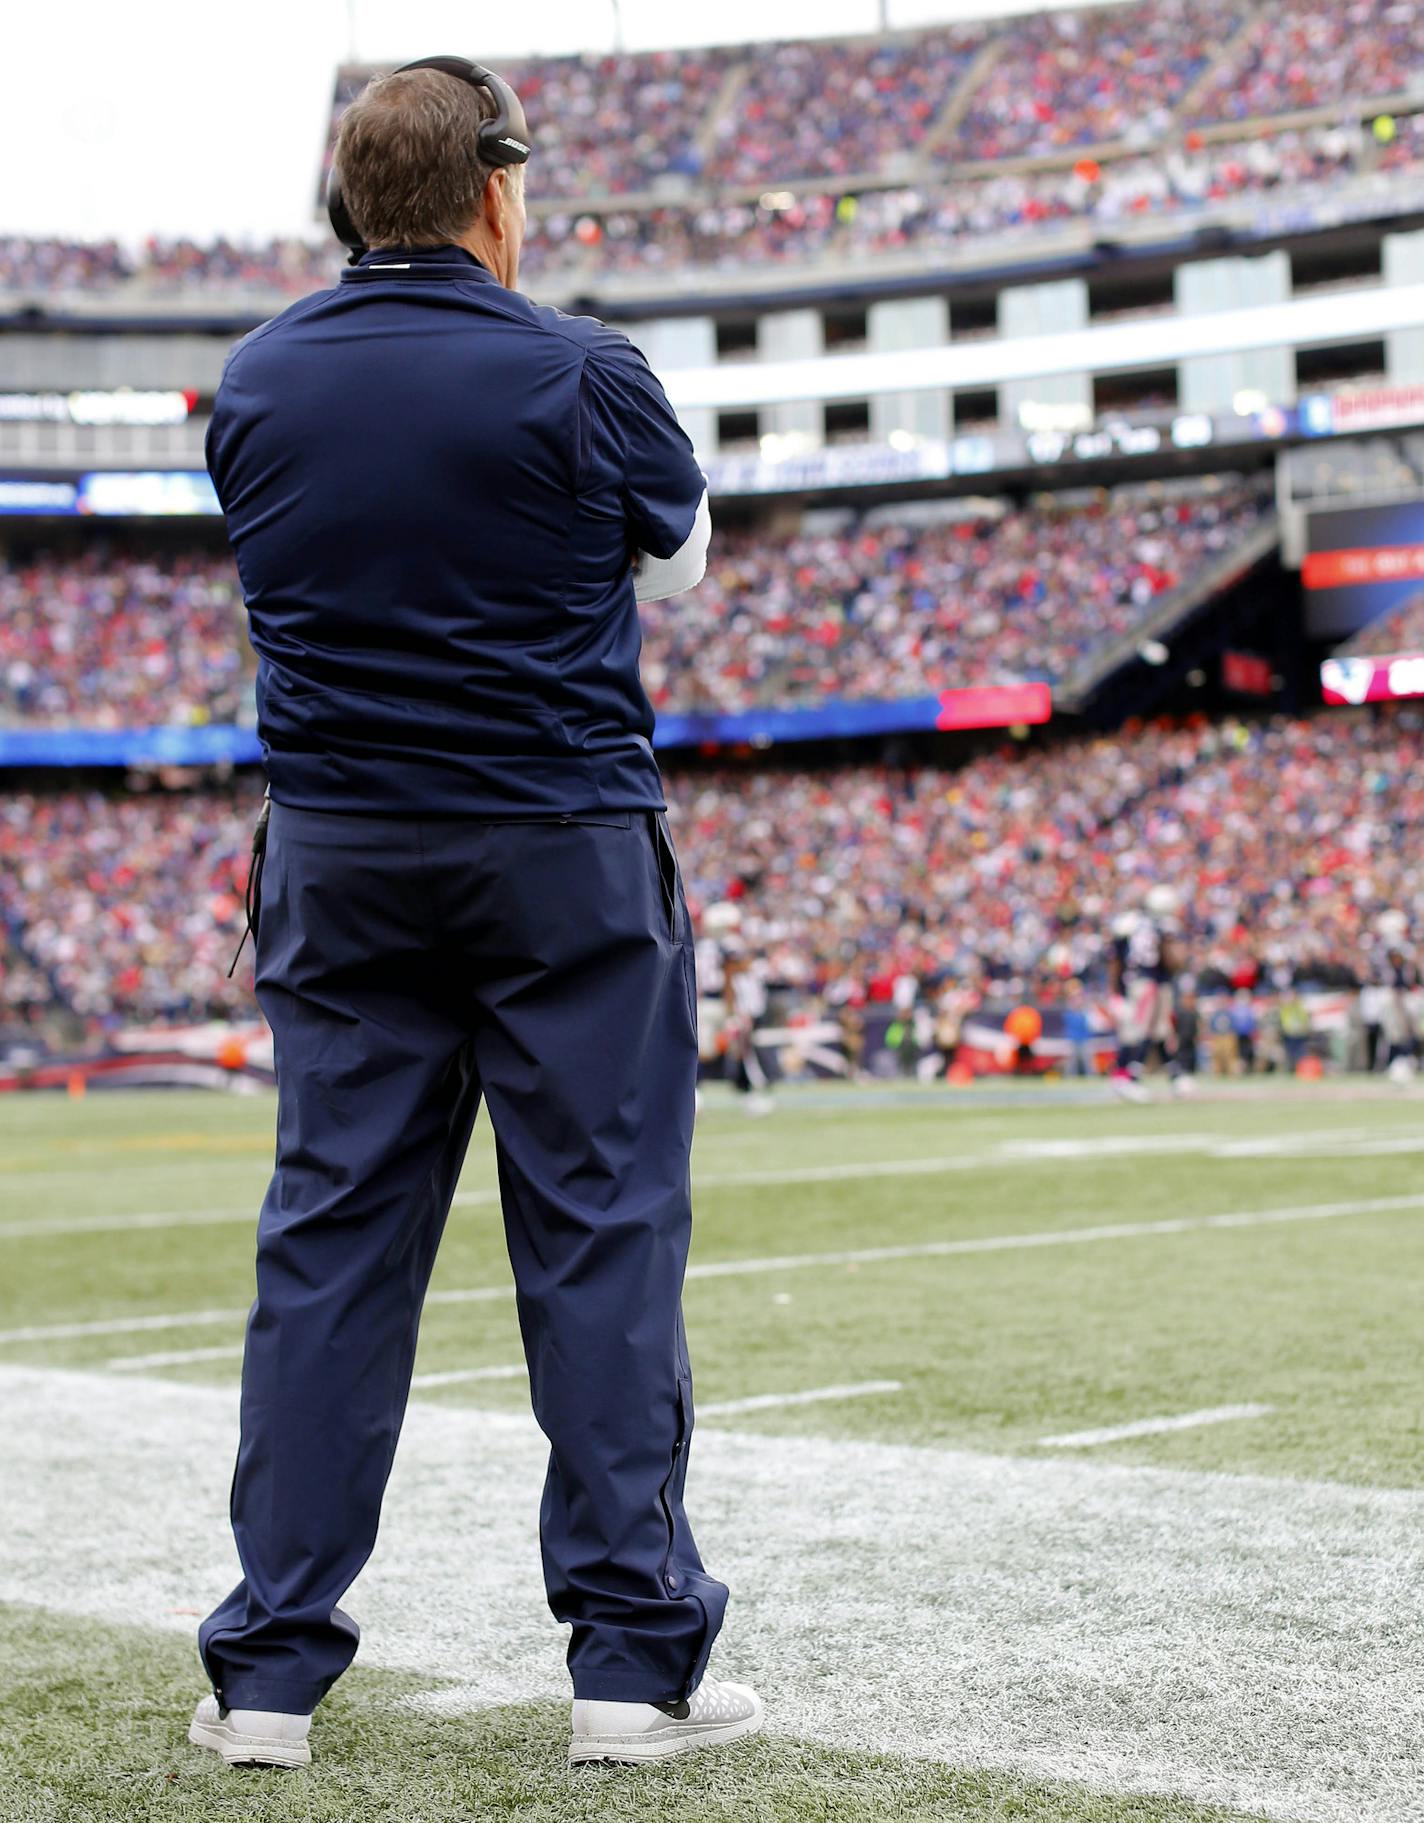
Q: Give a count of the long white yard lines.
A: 2